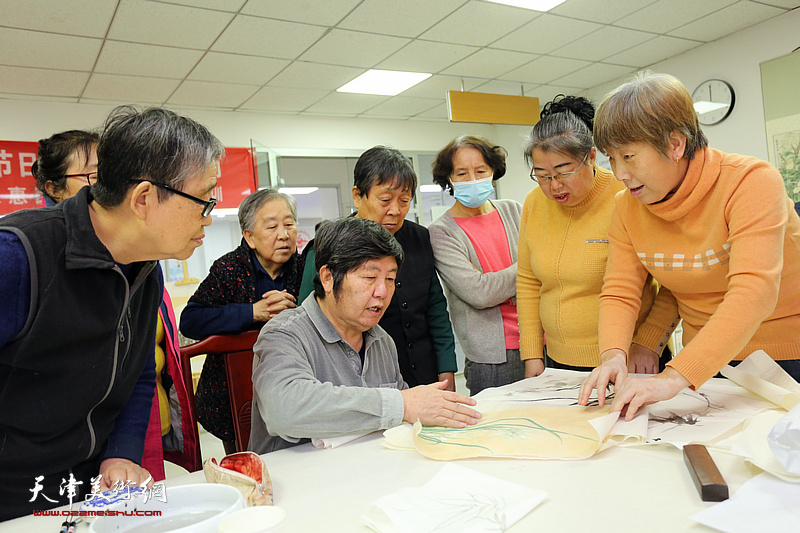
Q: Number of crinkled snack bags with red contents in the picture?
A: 1